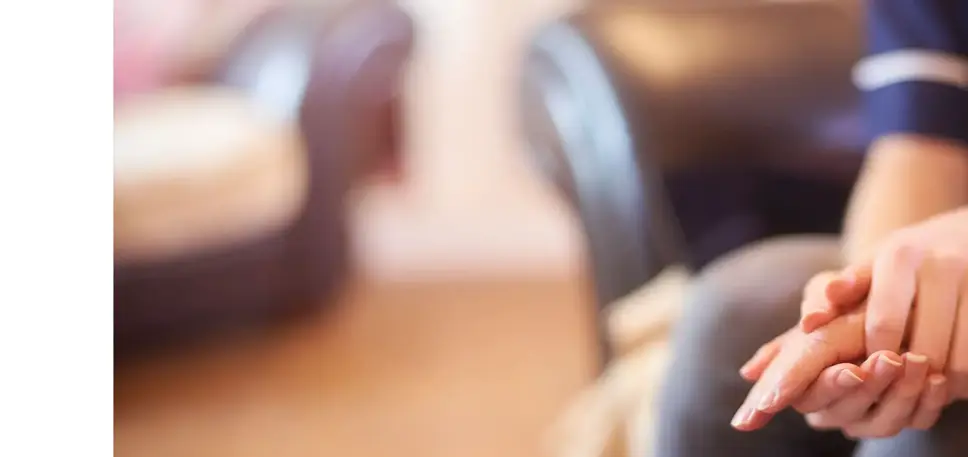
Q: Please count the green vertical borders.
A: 0